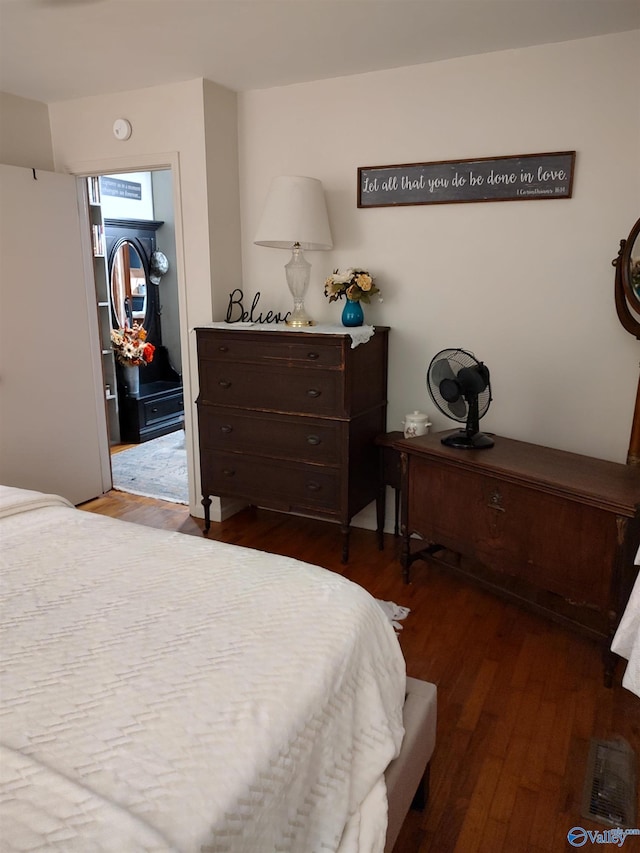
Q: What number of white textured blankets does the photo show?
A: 1